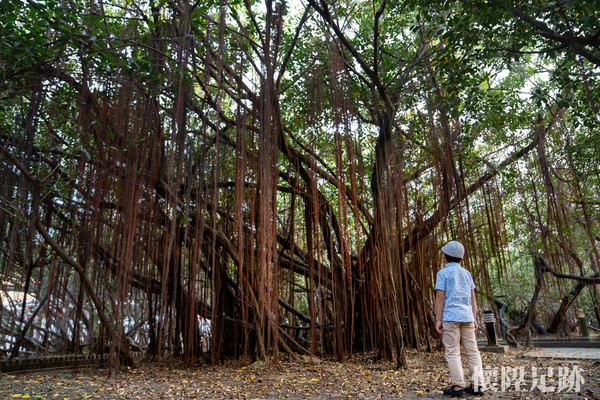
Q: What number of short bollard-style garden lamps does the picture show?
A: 2